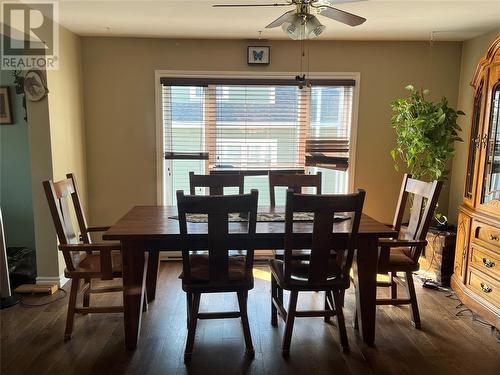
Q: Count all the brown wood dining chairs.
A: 6